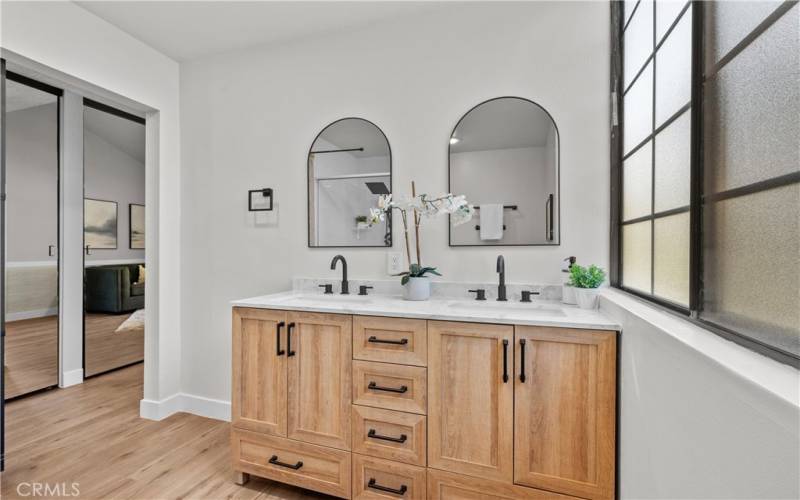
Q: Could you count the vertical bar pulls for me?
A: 4